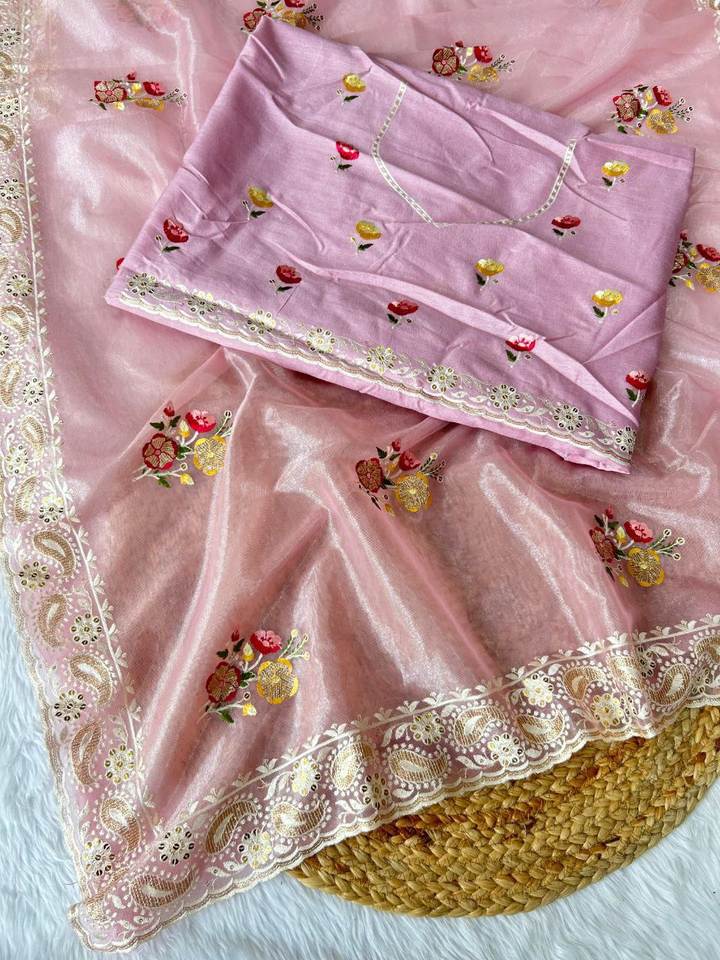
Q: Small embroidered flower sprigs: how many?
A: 13